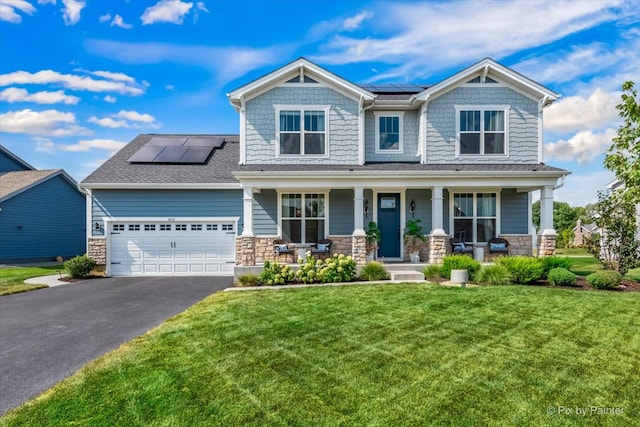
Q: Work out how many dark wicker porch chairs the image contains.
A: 4